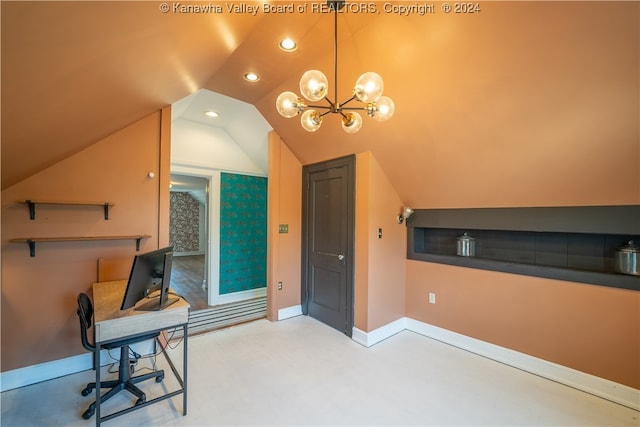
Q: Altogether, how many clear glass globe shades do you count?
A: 6